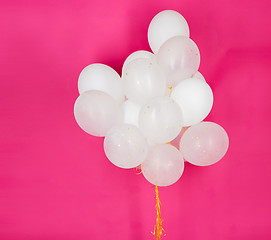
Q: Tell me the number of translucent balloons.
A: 7